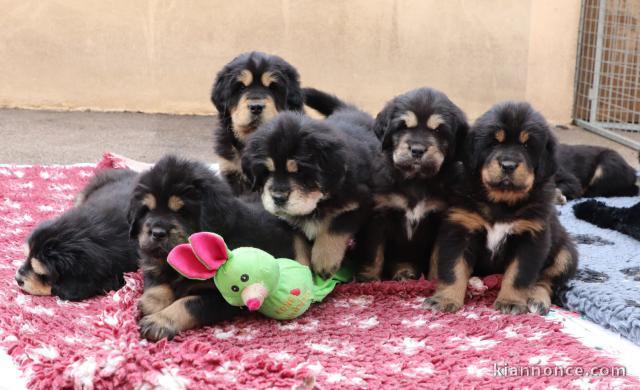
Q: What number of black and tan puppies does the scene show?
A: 7